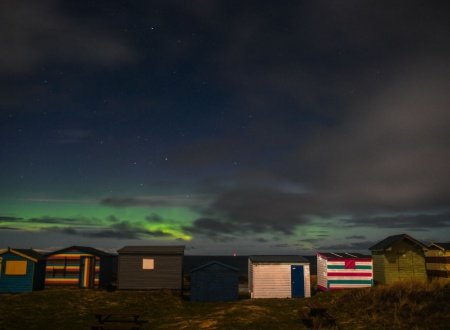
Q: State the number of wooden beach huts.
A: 8